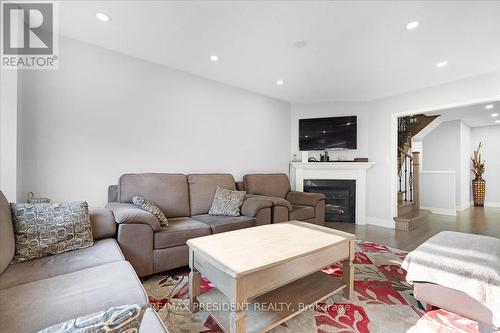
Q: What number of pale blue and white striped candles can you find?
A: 0